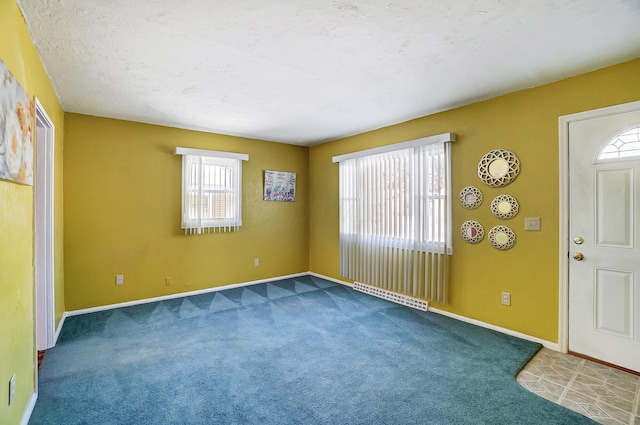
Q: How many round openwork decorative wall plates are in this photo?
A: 5